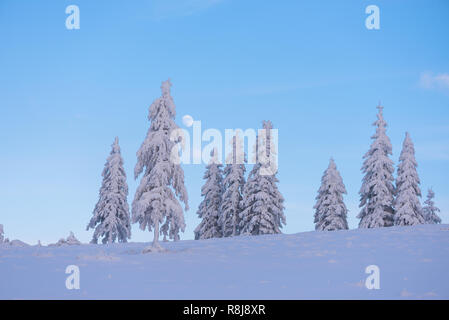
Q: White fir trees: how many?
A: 9